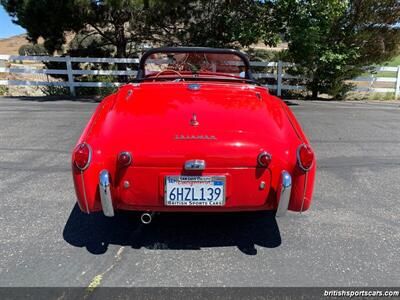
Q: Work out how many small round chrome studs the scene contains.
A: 2